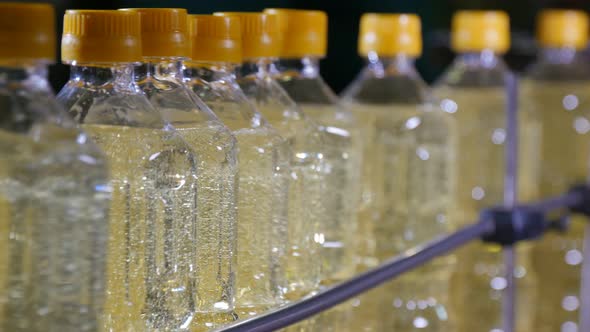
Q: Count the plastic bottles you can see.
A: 9